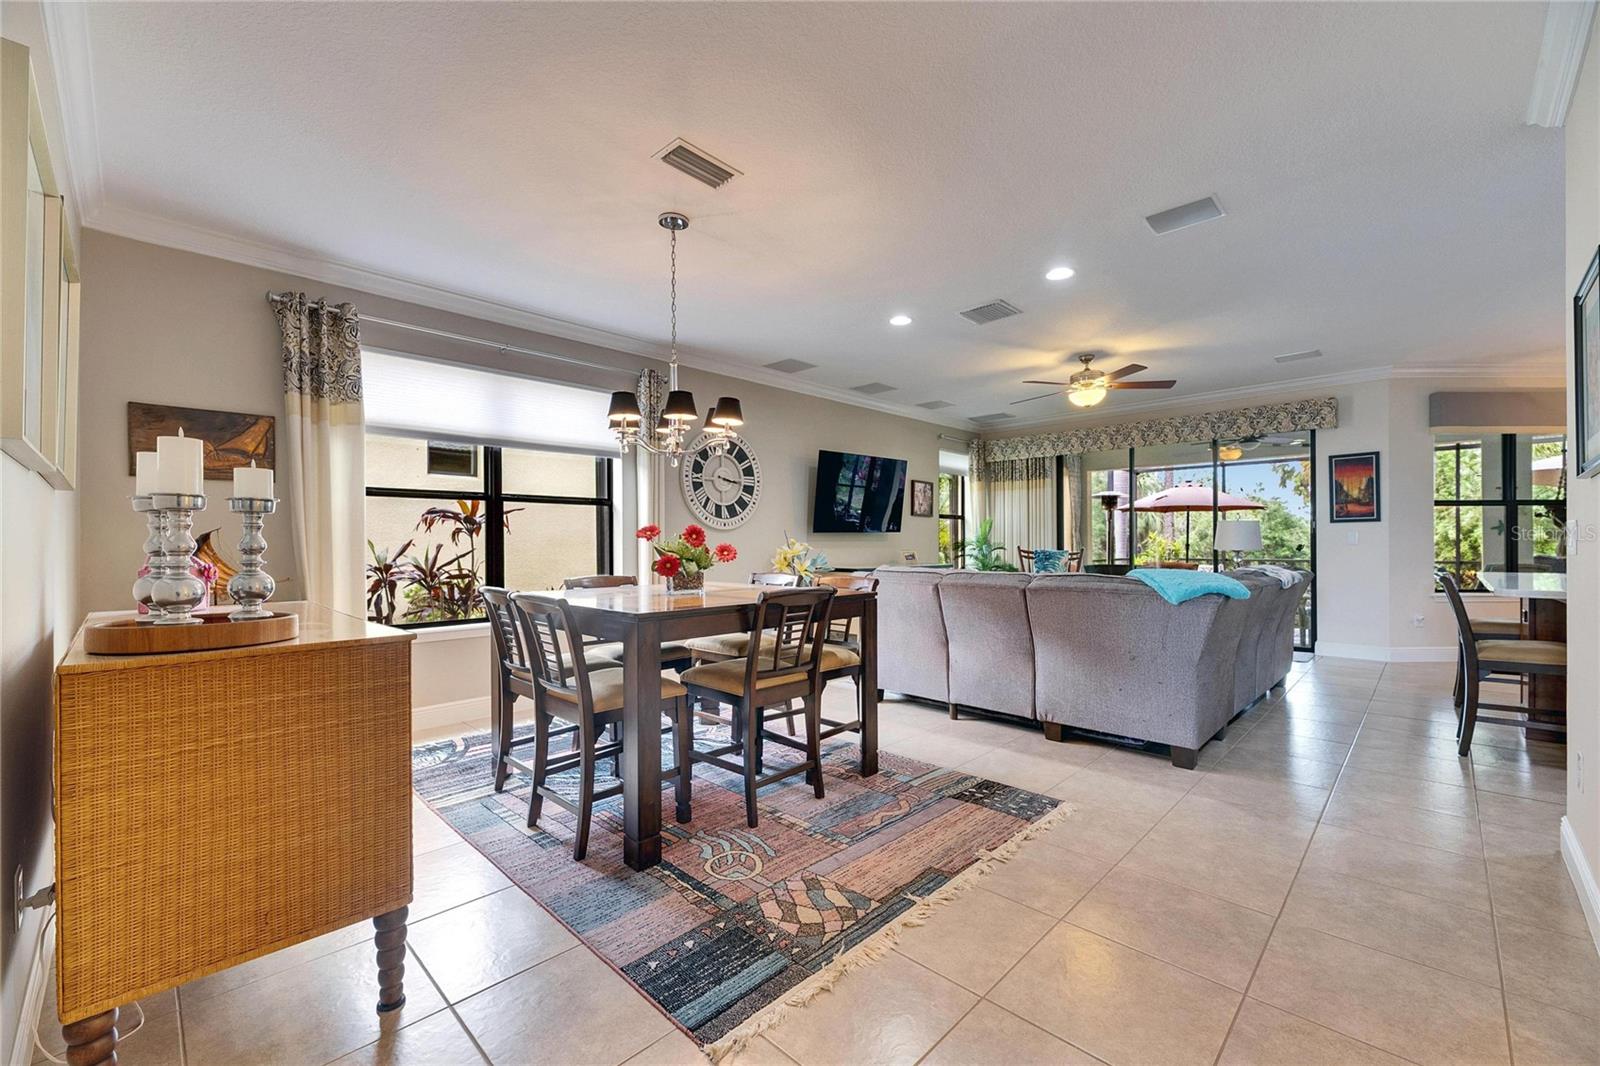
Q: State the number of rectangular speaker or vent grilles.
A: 8